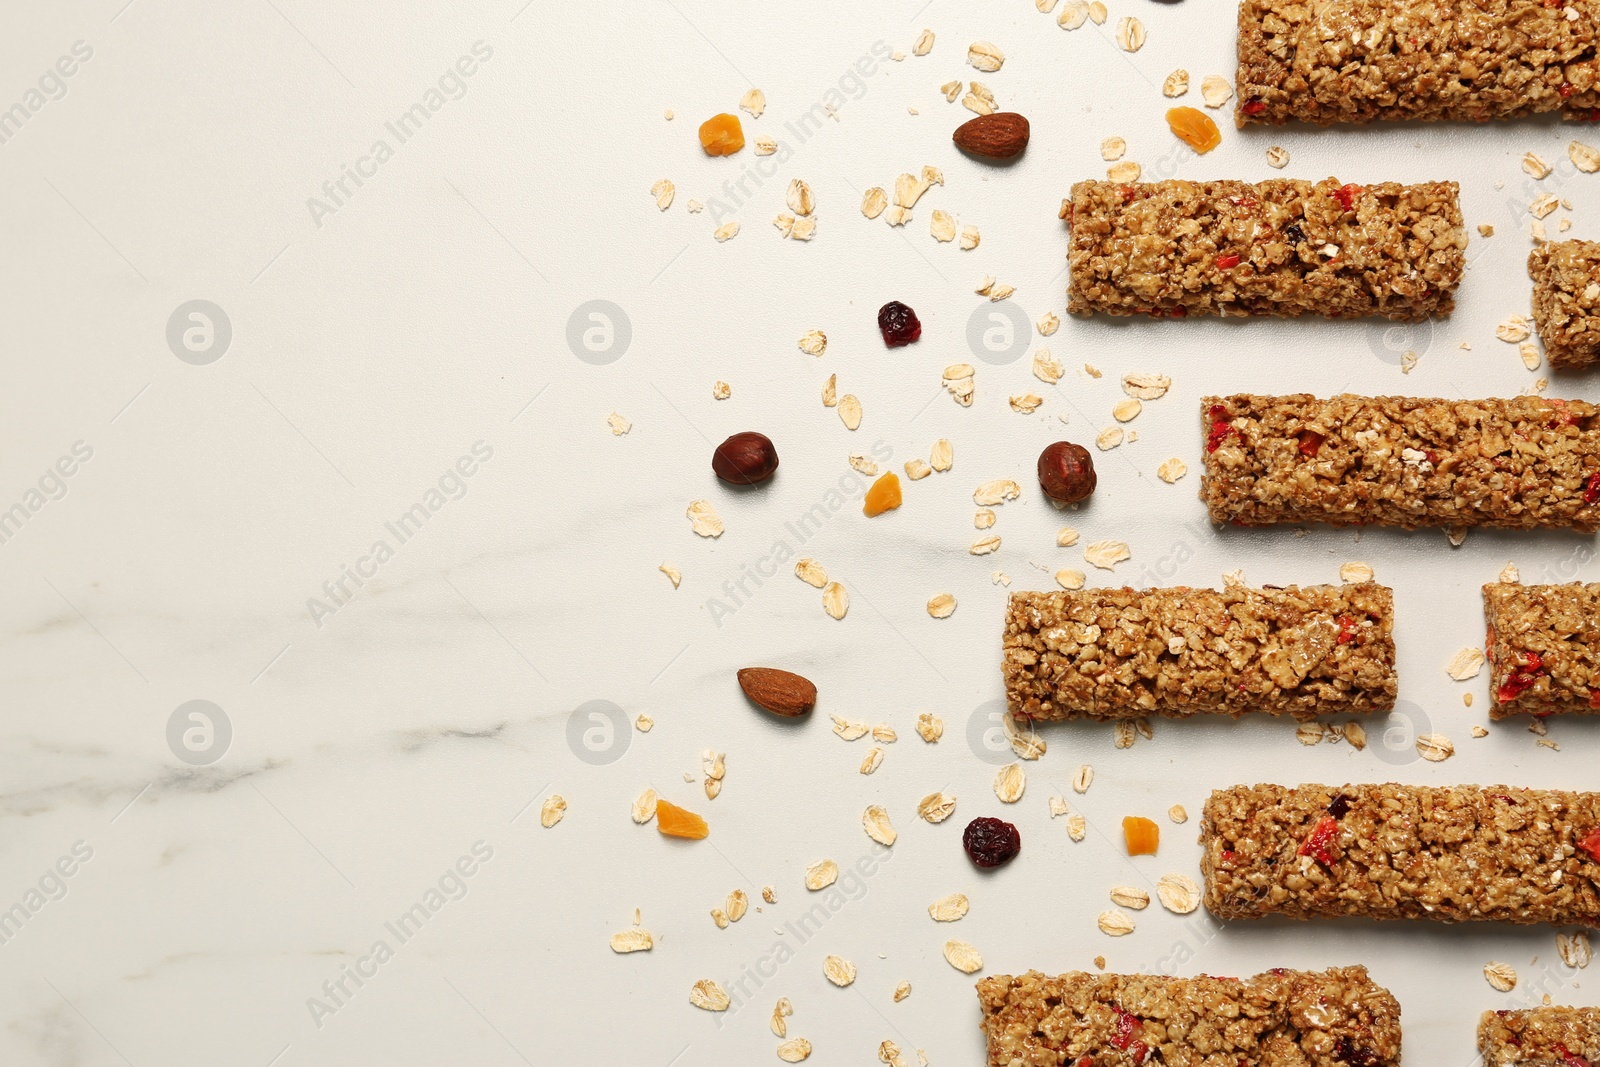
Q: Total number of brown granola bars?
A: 9